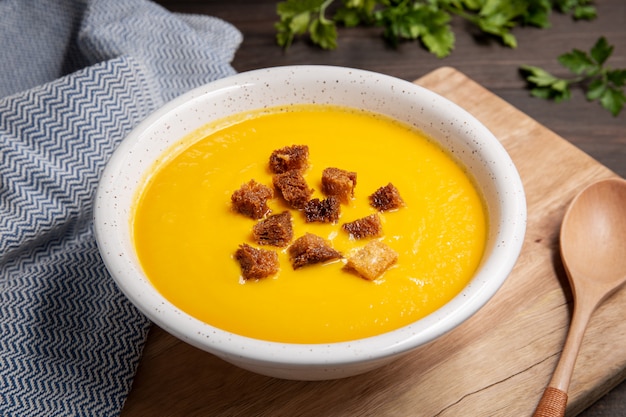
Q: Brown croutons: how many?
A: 11